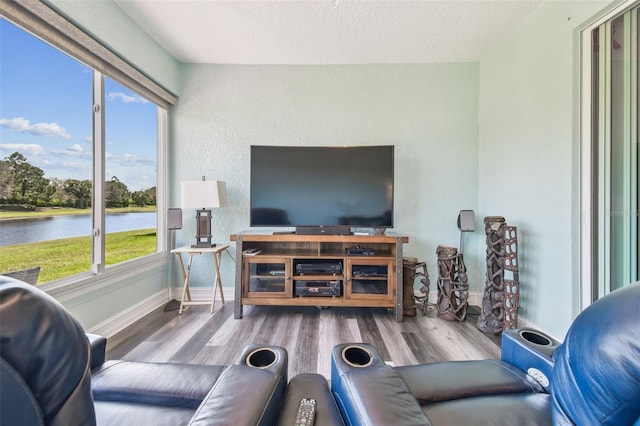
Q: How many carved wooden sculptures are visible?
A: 3